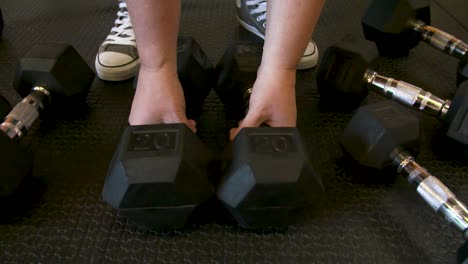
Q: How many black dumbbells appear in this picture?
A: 6